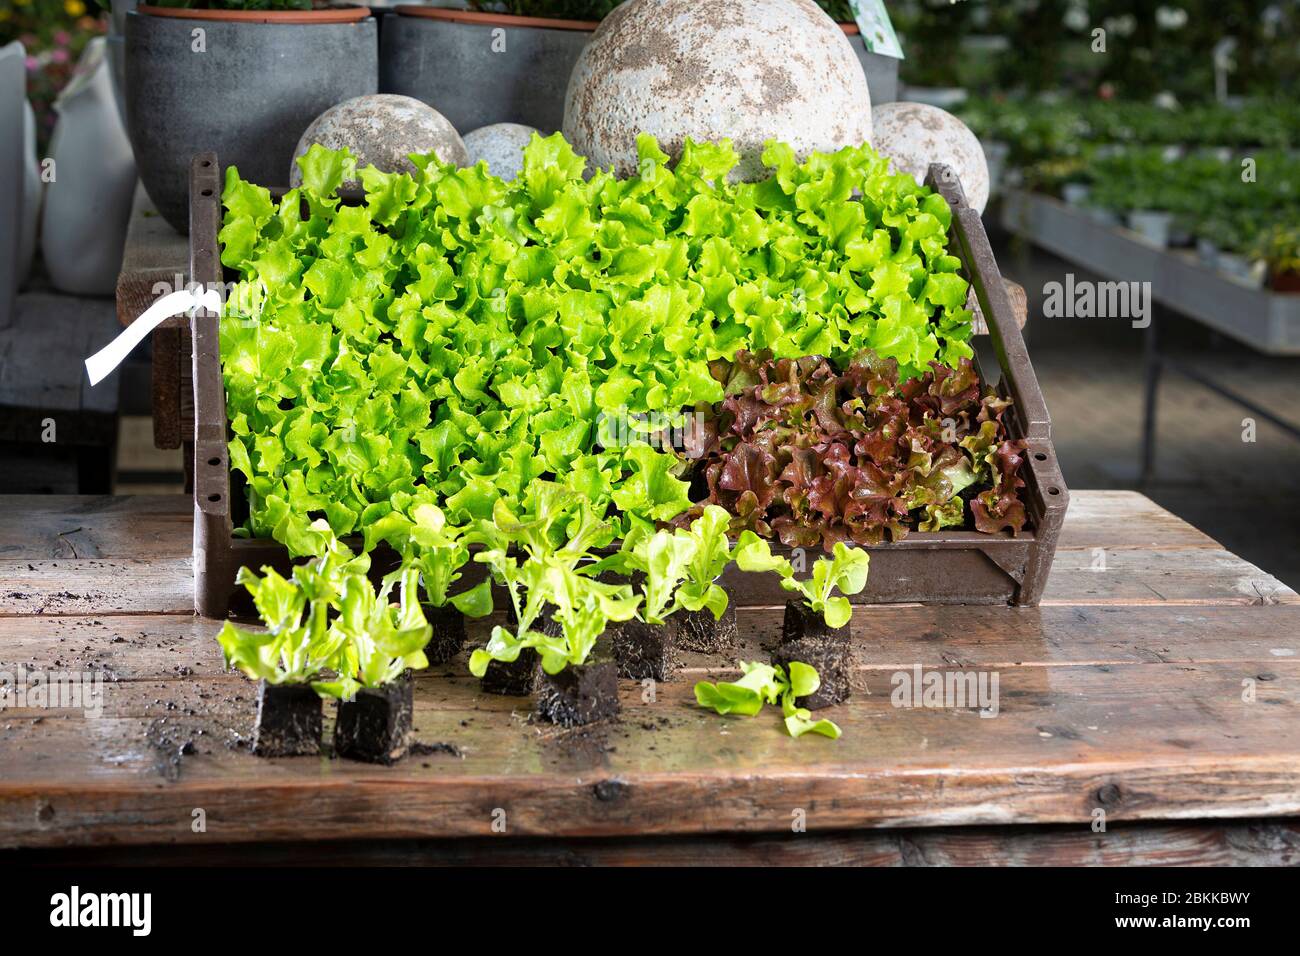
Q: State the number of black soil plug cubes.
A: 10